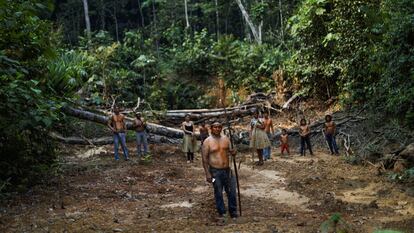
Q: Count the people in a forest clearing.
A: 10